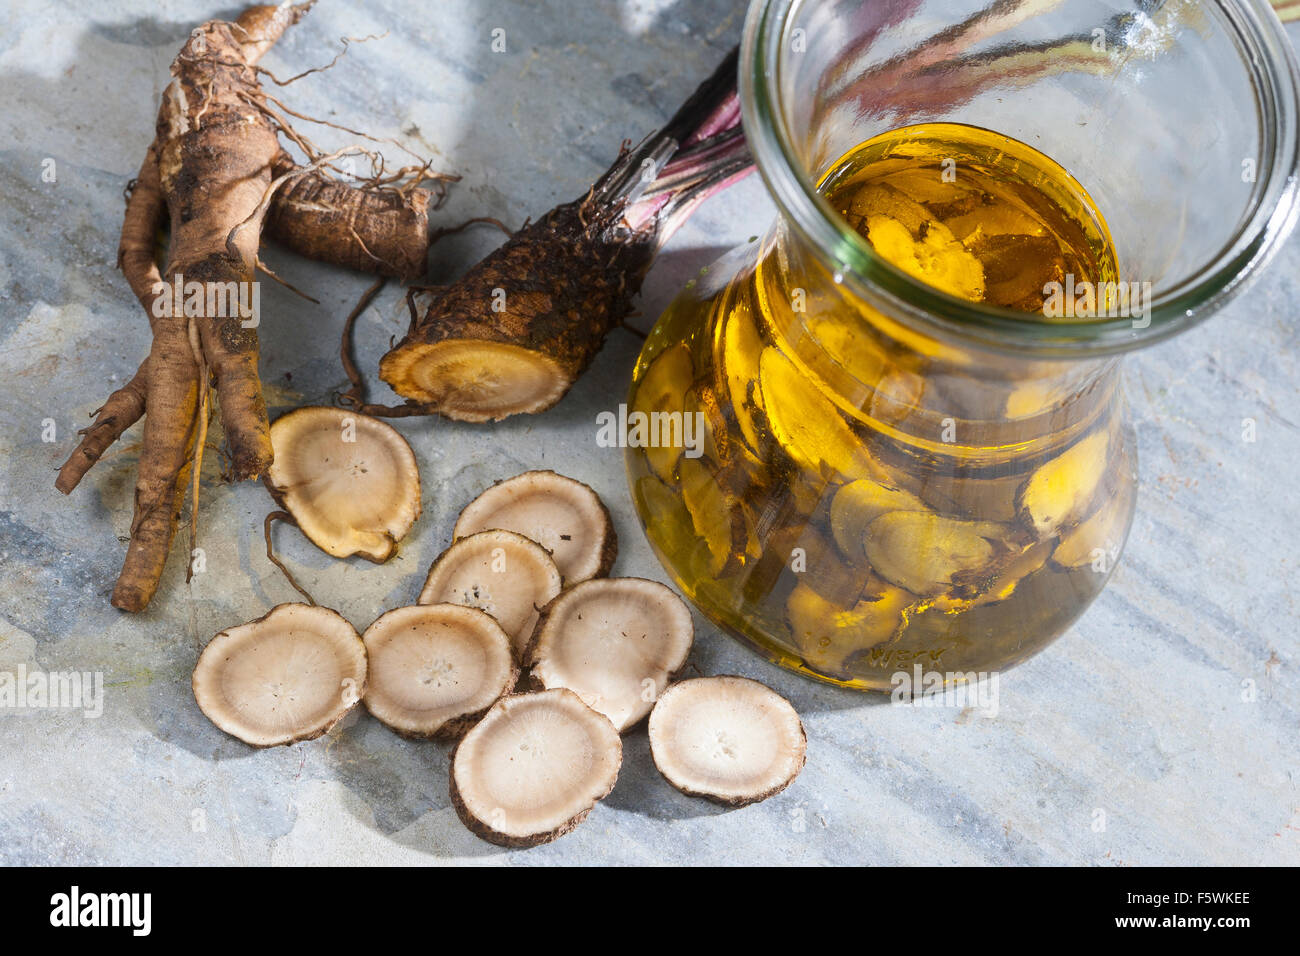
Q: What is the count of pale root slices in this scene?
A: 8